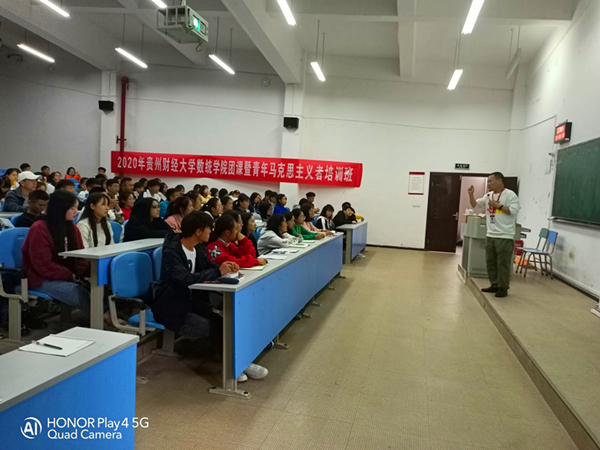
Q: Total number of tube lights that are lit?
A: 9